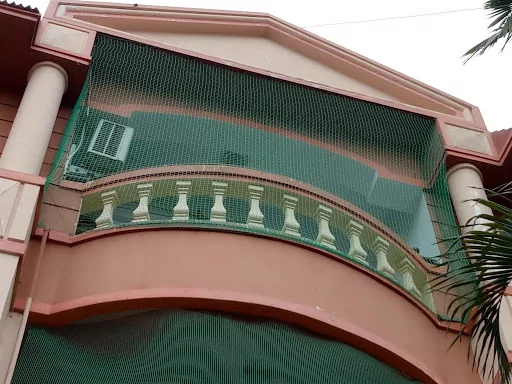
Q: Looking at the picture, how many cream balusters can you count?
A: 10